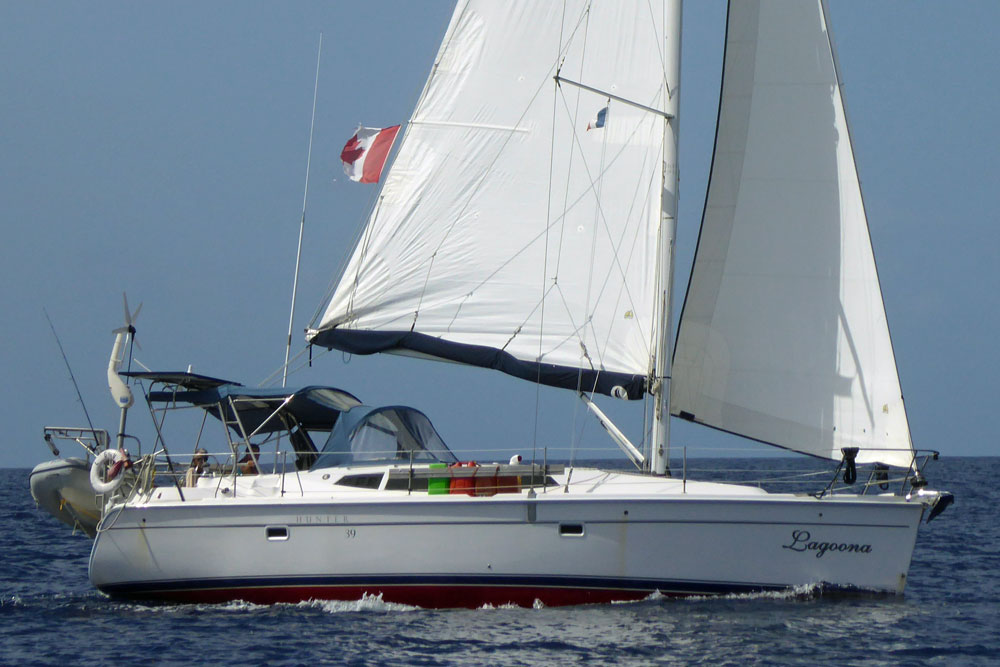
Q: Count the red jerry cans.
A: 3